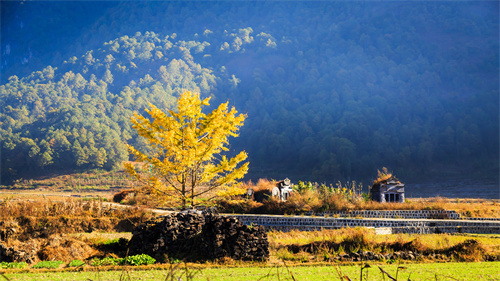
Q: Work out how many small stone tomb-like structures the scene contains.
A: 2